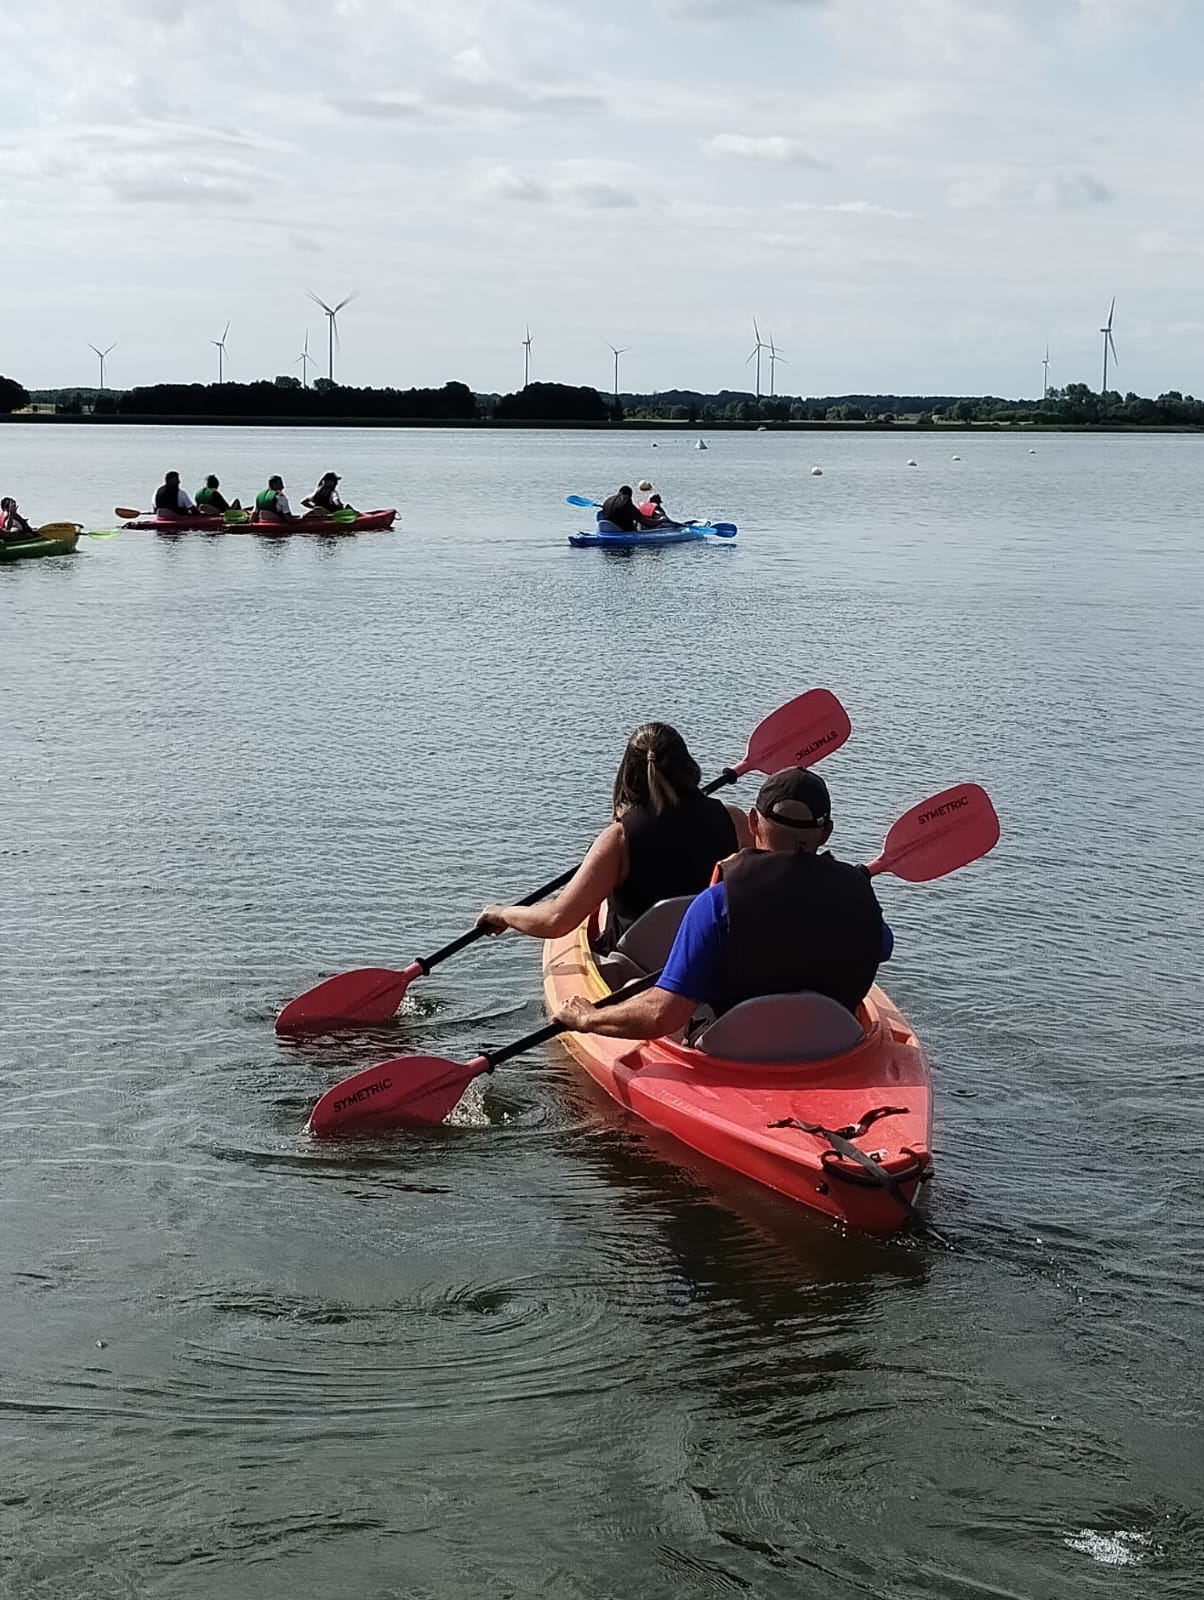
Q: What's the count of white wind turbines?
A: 10